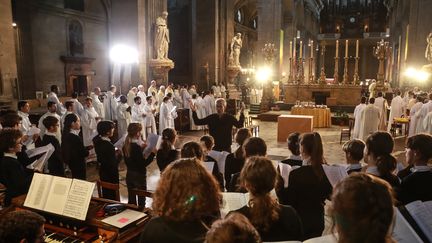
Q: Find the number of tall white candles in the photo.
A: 6